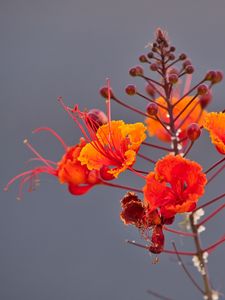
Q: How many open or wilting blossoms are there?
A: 6